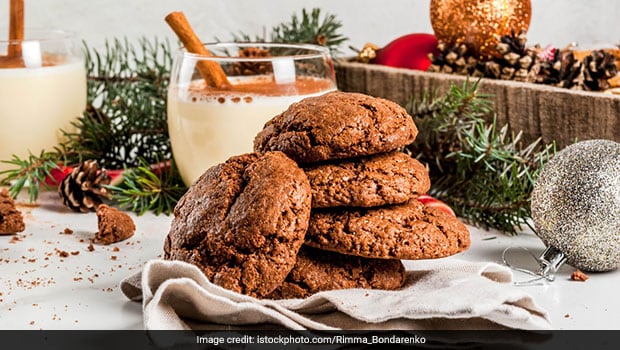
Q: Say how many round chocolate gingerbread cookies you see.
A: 5